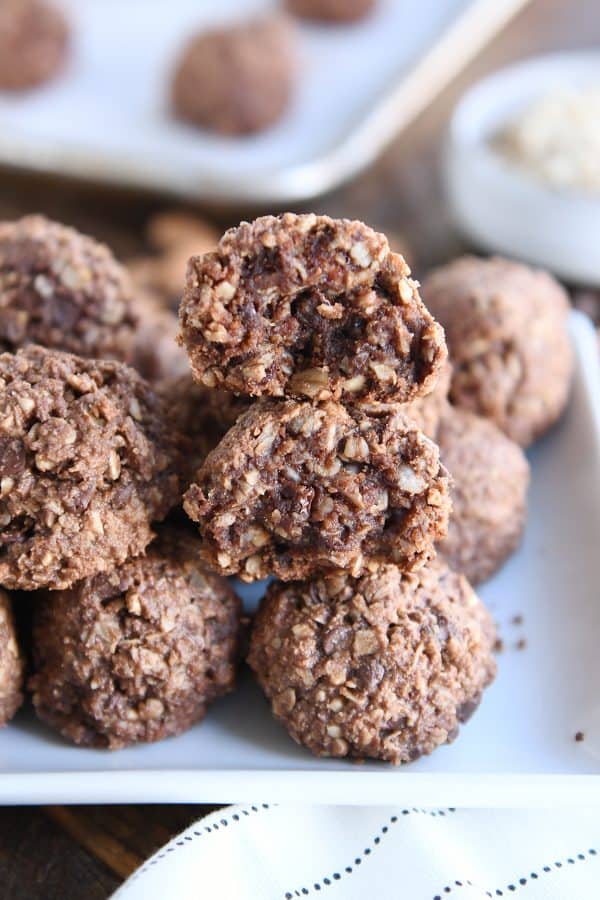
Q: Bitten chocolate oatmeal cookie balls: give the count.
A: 2